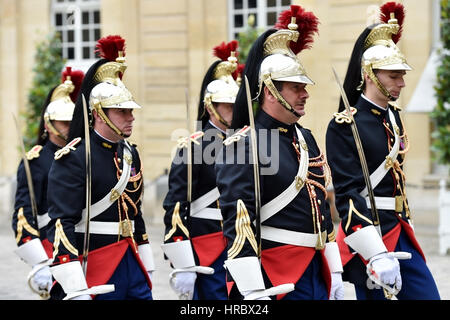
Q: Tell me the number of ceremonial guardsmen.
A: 5